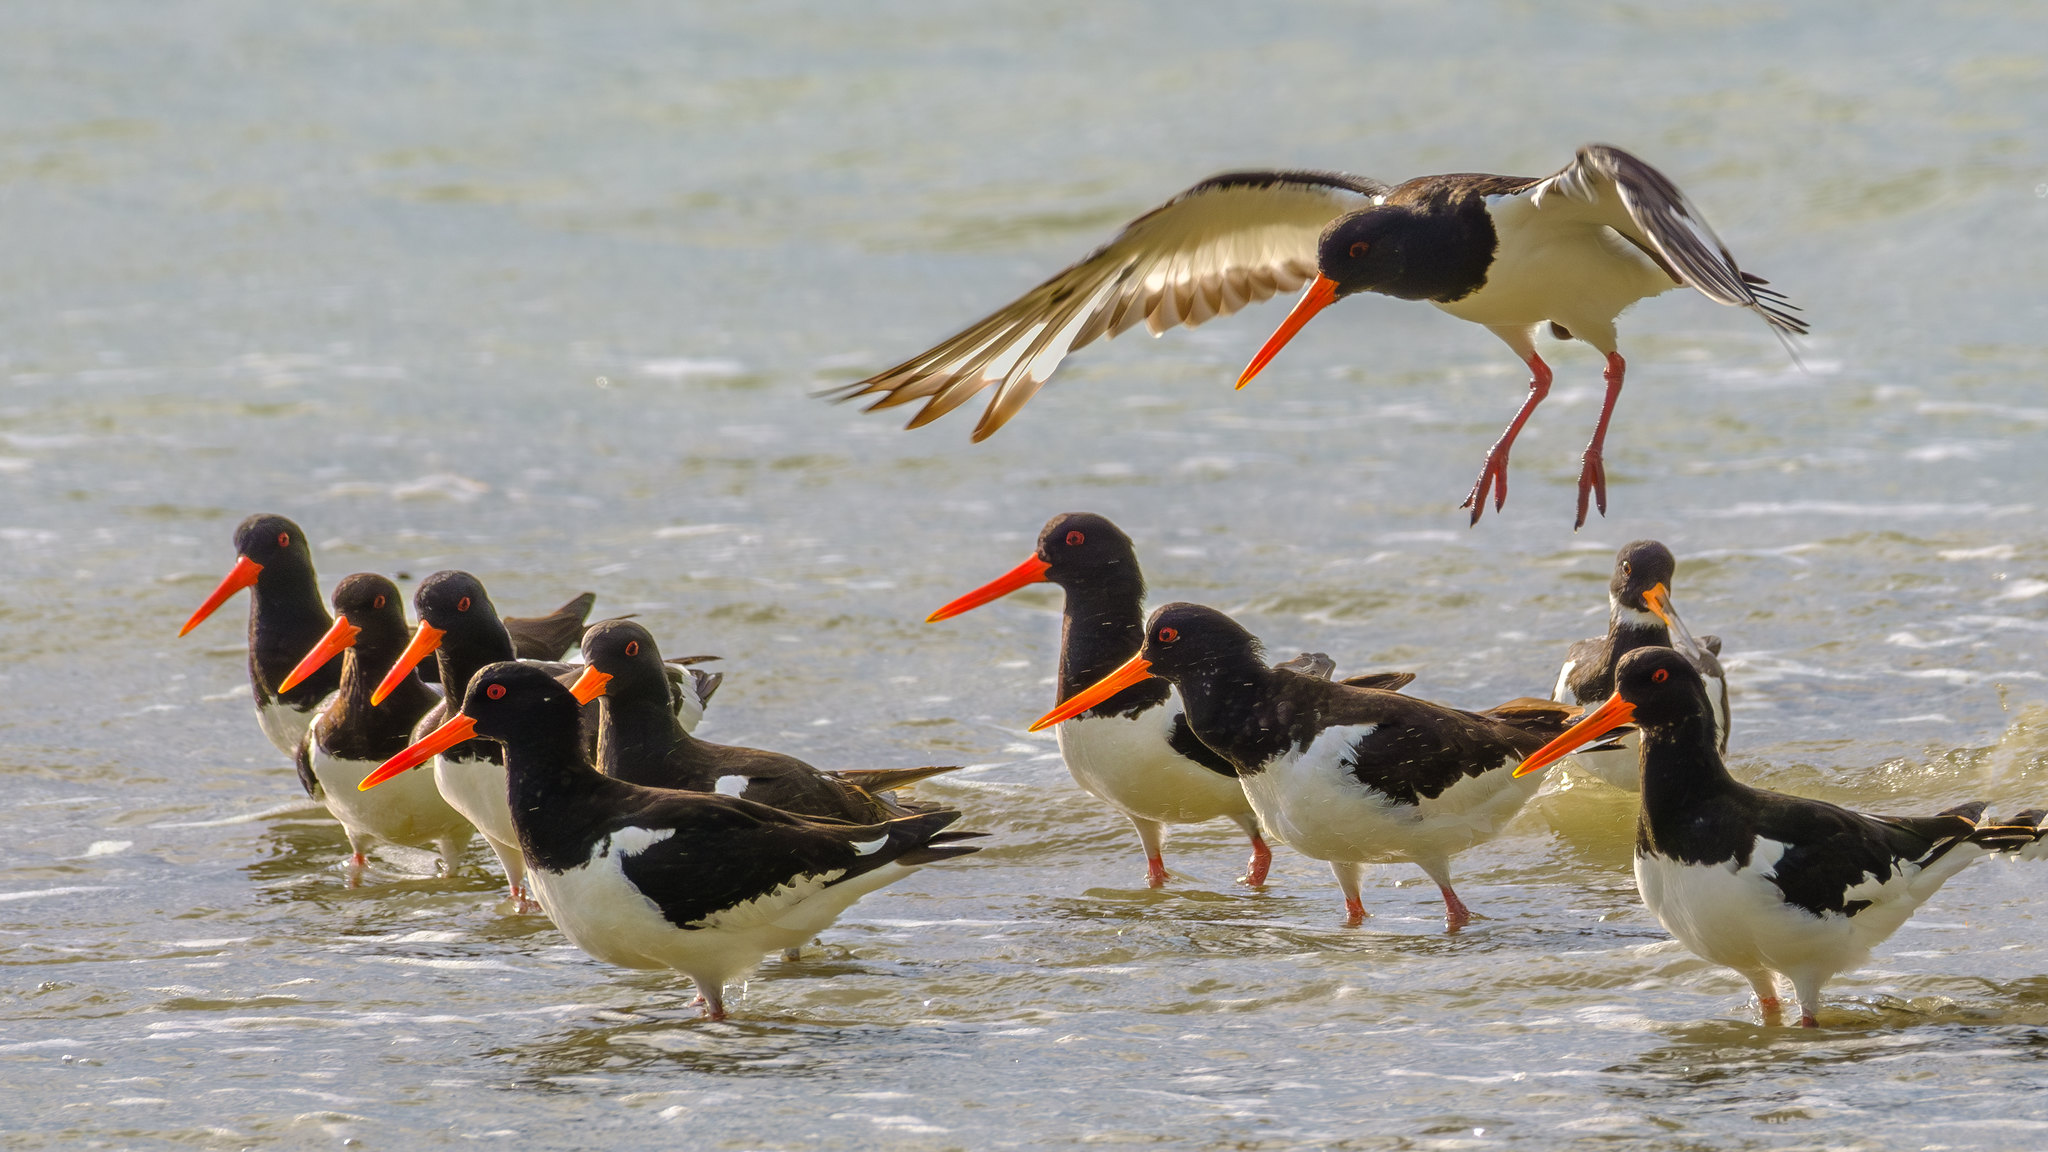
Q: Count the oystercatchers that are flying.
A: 1